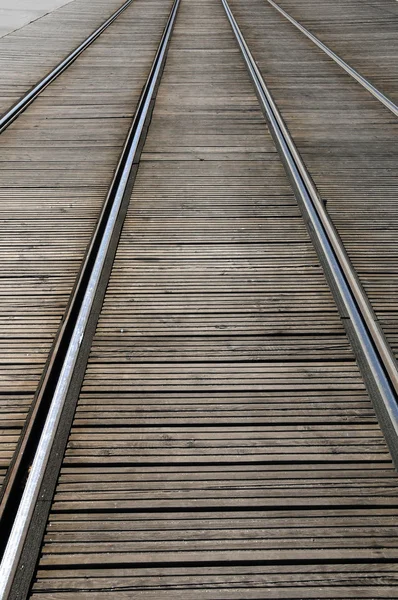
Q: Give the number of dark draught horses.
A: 0